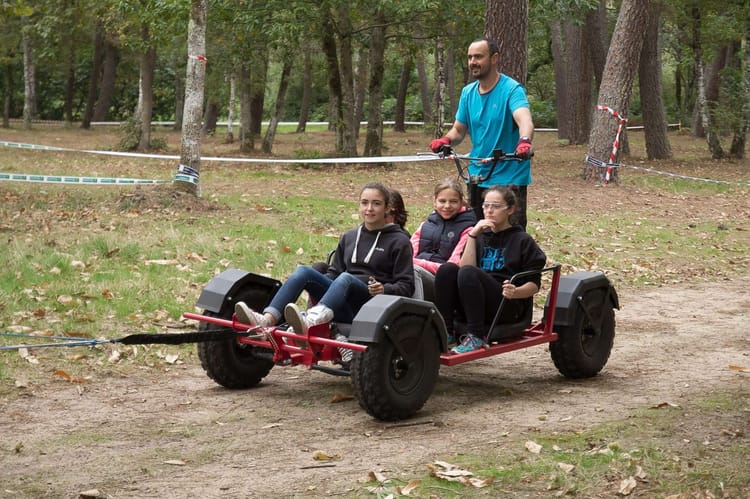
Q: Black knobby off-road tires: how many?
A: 3